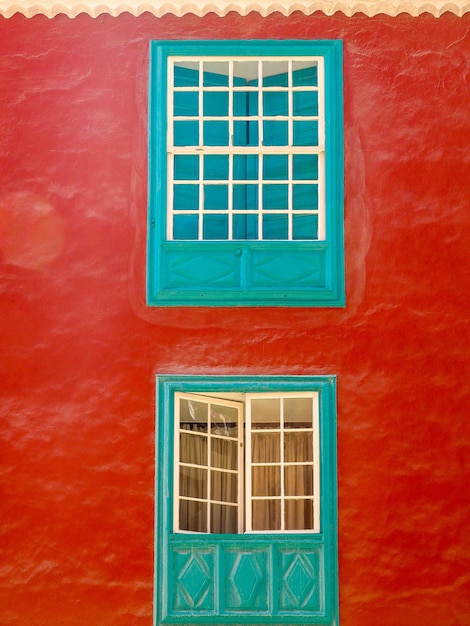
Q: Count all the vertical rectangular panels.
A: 3